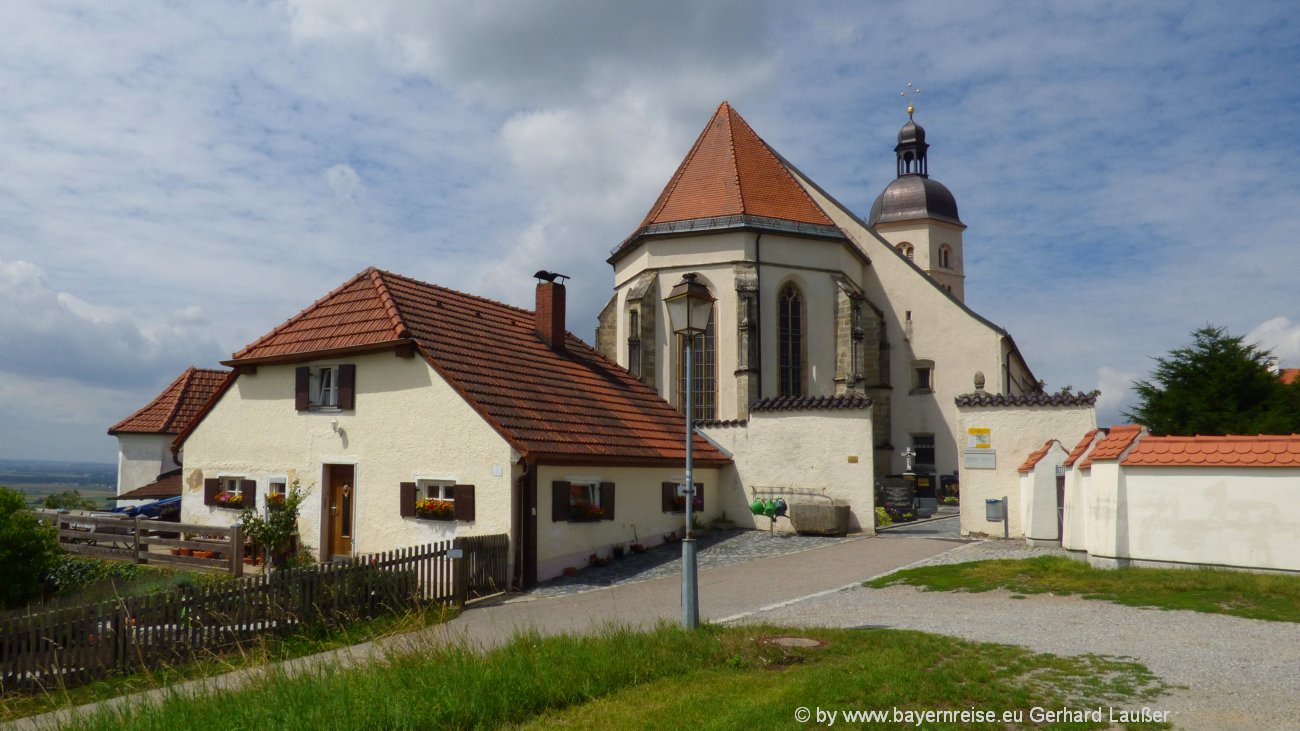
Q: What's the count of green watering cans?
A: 2